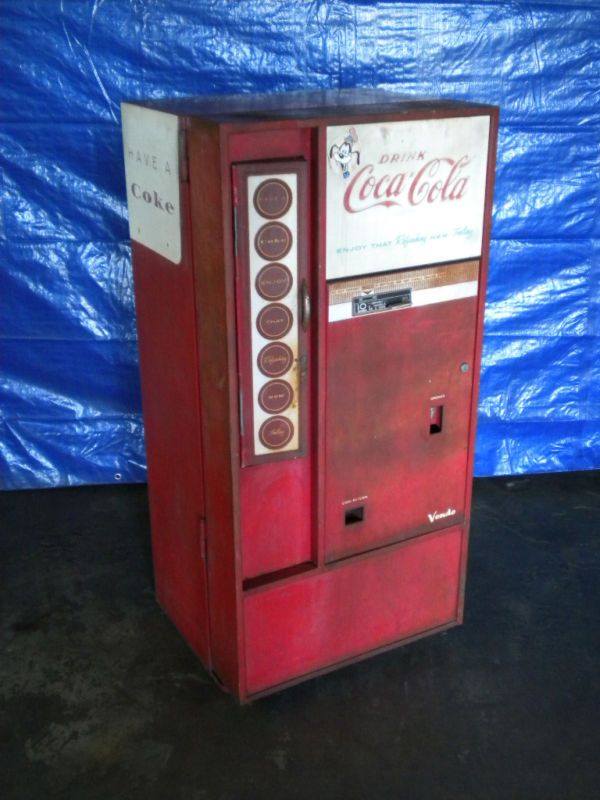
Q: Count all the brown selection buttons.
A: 7